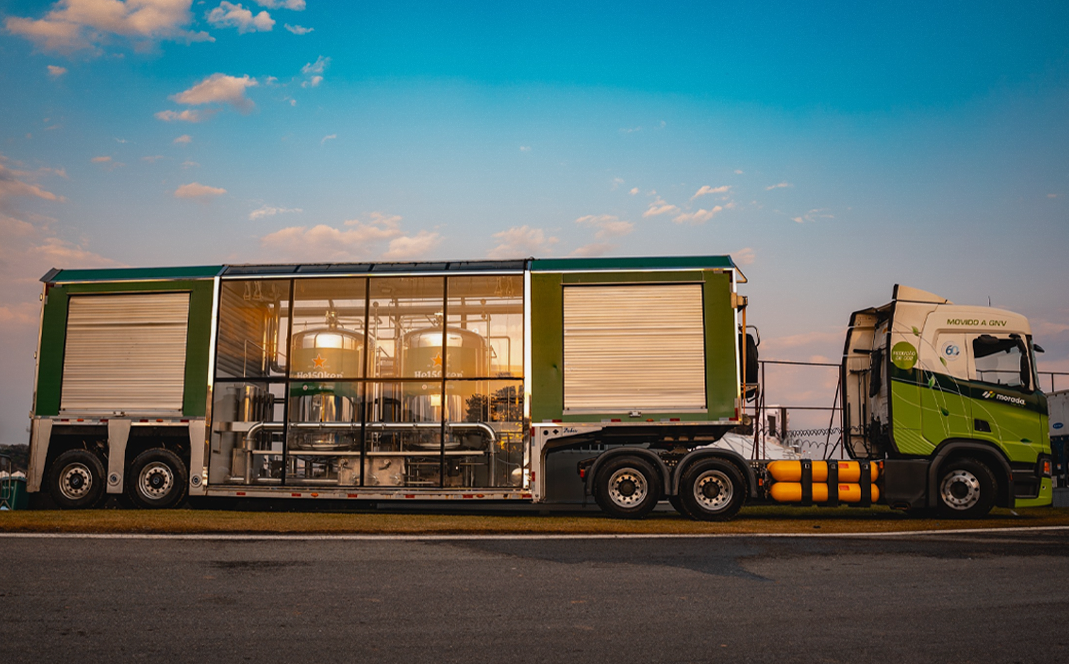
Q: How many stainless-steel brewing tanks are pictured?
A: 2